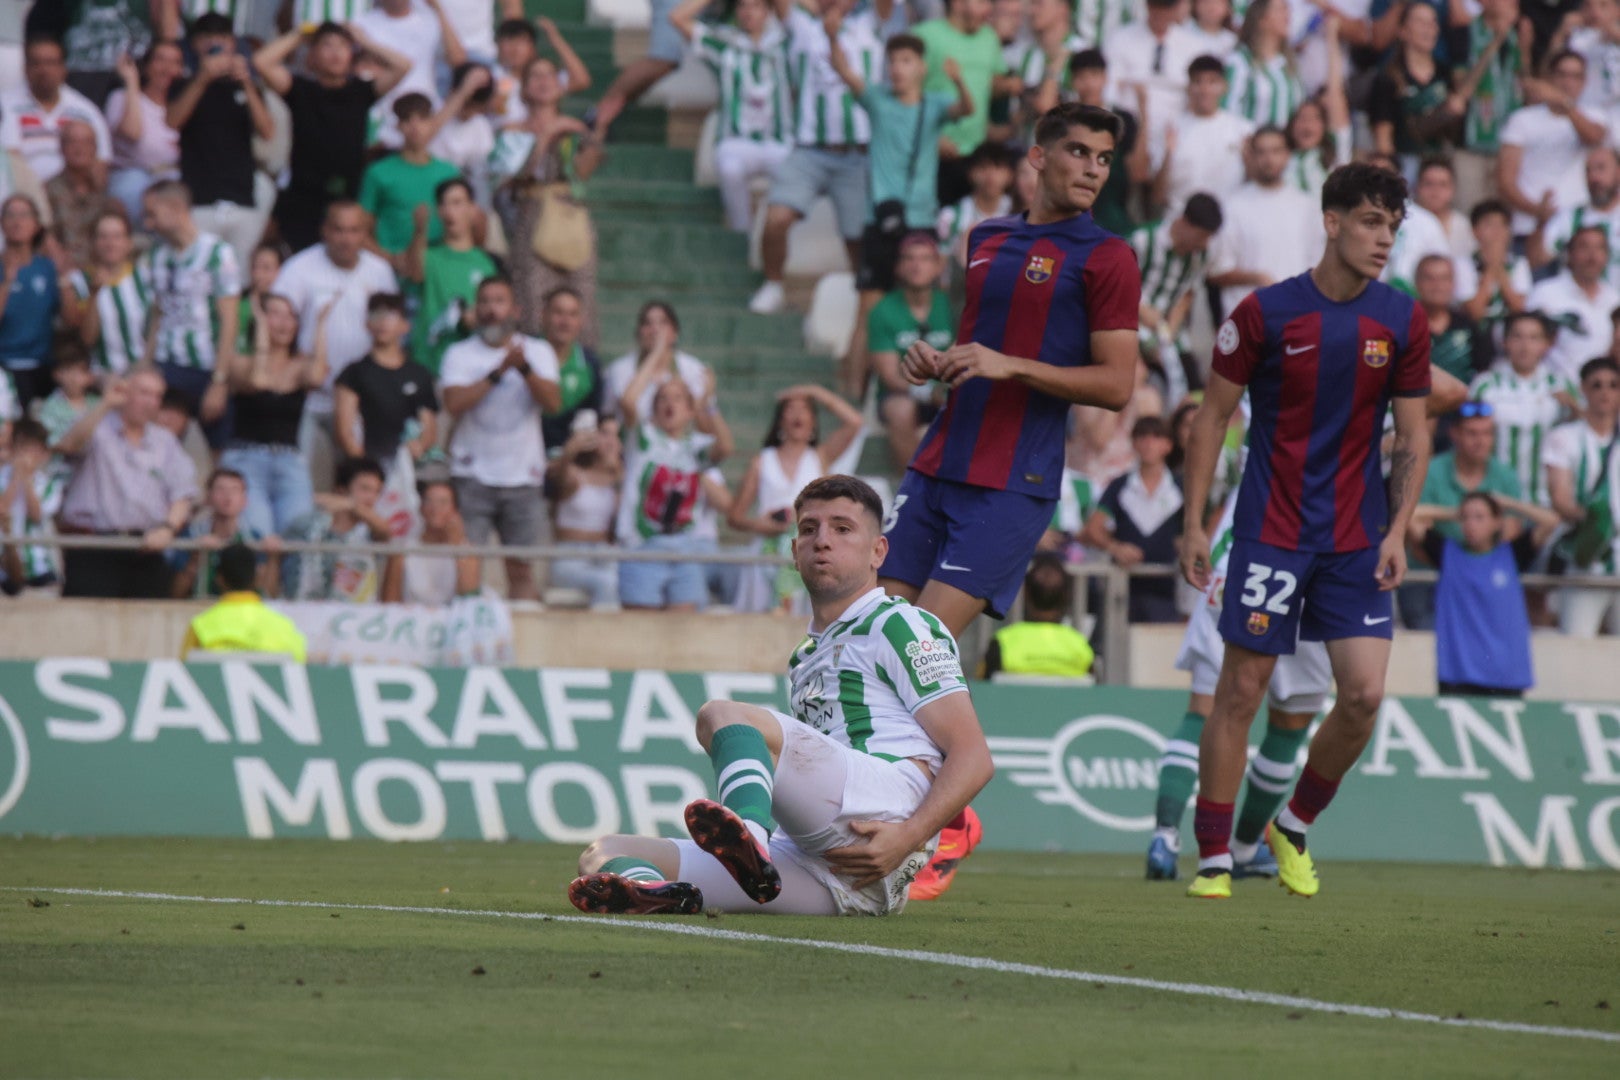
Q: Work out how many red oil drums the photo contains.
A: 0